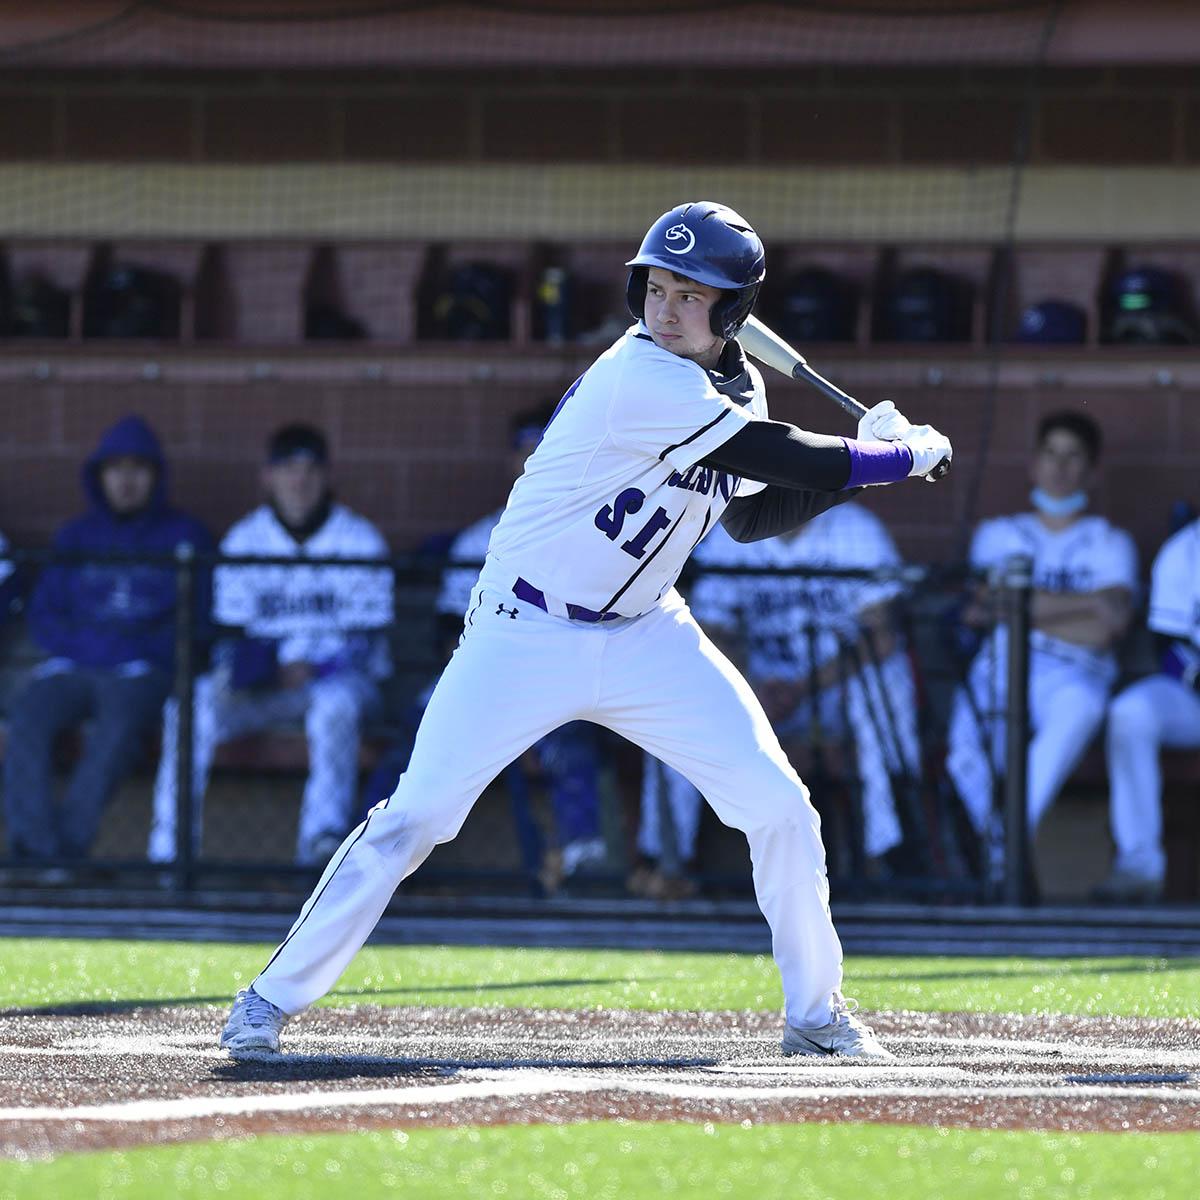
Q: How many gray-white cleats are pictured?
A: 2